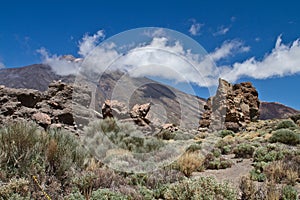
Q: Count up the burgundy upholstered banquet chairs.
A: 0